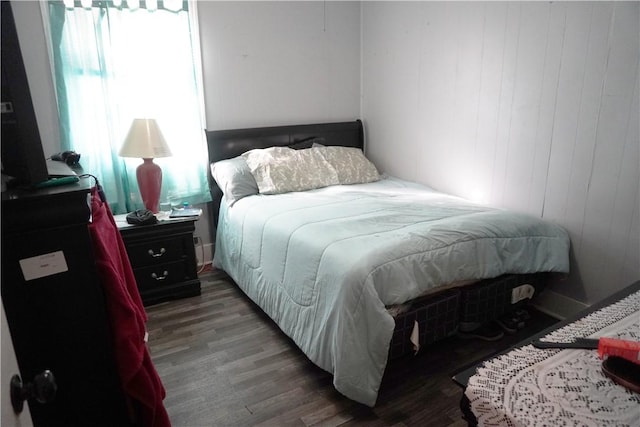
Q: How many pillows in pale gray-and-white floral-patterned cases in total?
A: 2